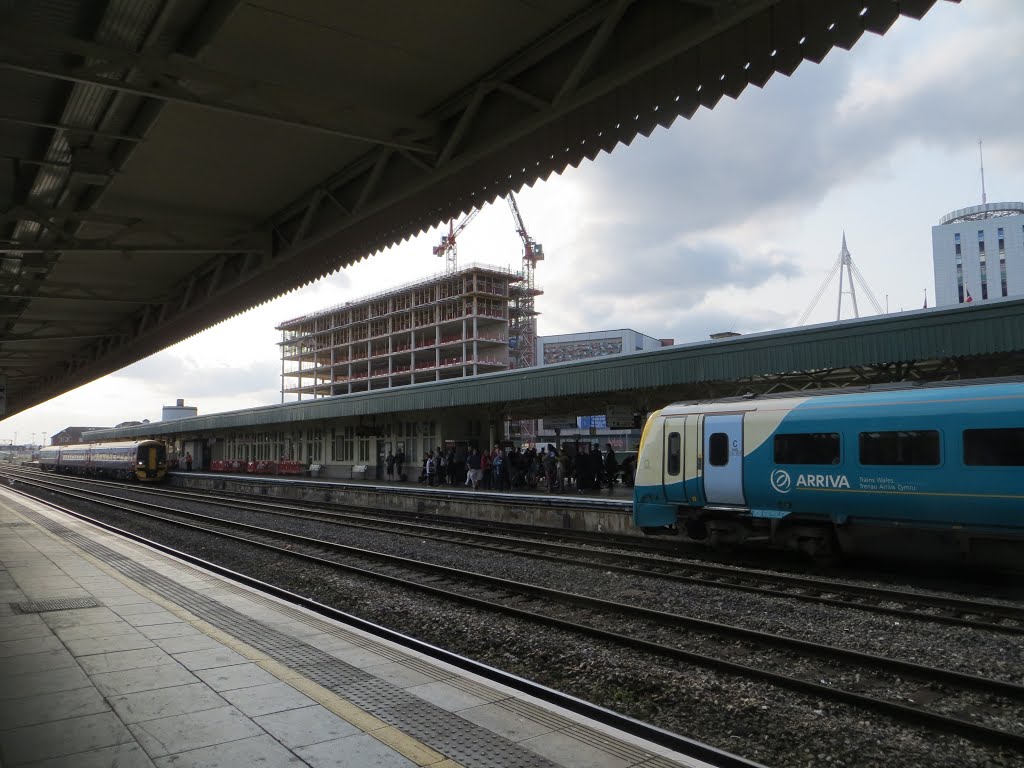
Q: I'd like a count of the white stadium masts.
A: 1